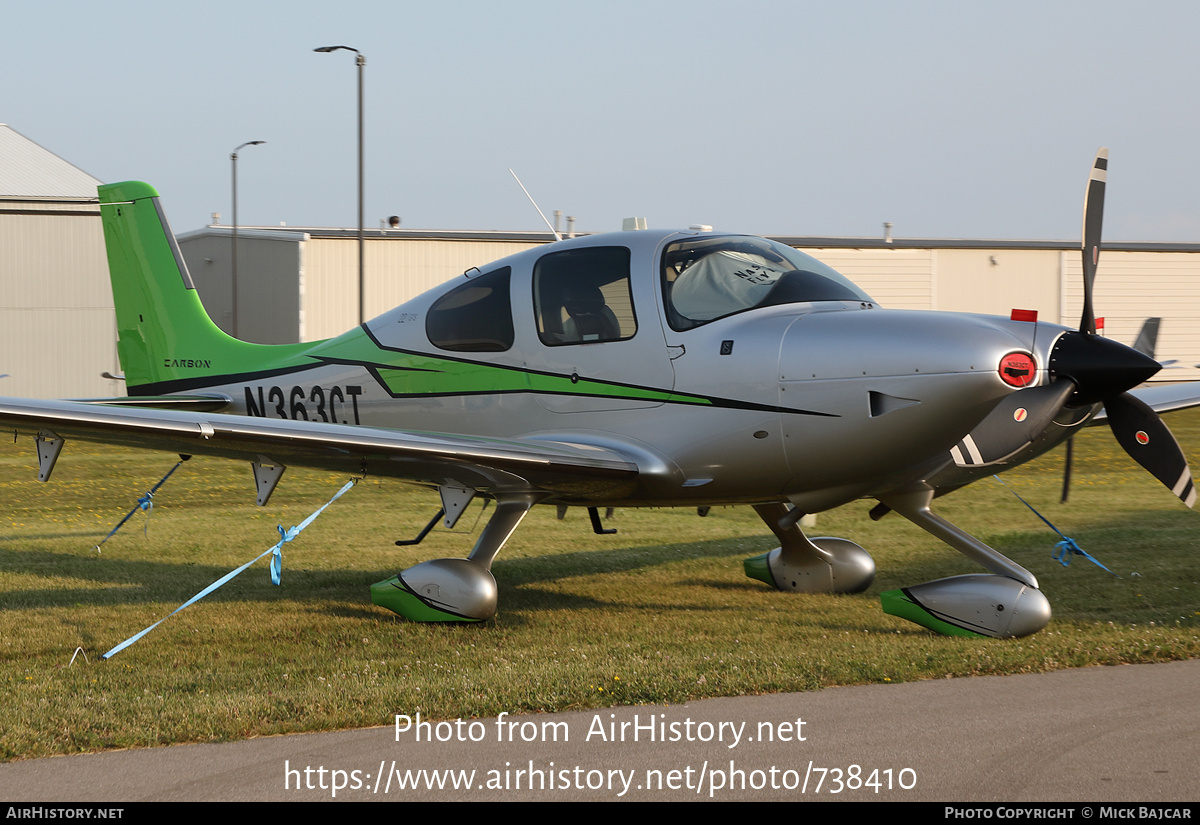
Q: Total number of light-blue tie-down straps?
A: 3